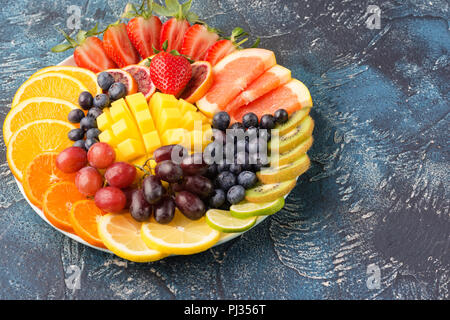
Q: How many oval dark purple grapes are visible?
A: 8